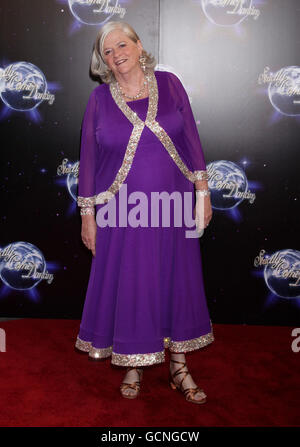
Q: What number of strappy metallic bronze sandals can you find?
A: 2